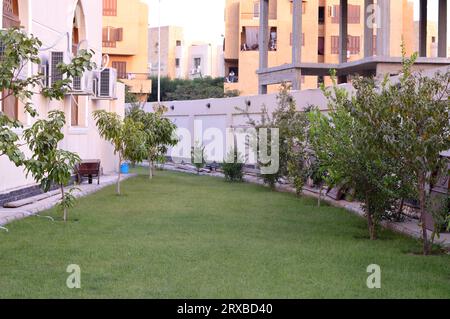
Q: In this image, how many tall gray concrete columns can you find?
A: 7